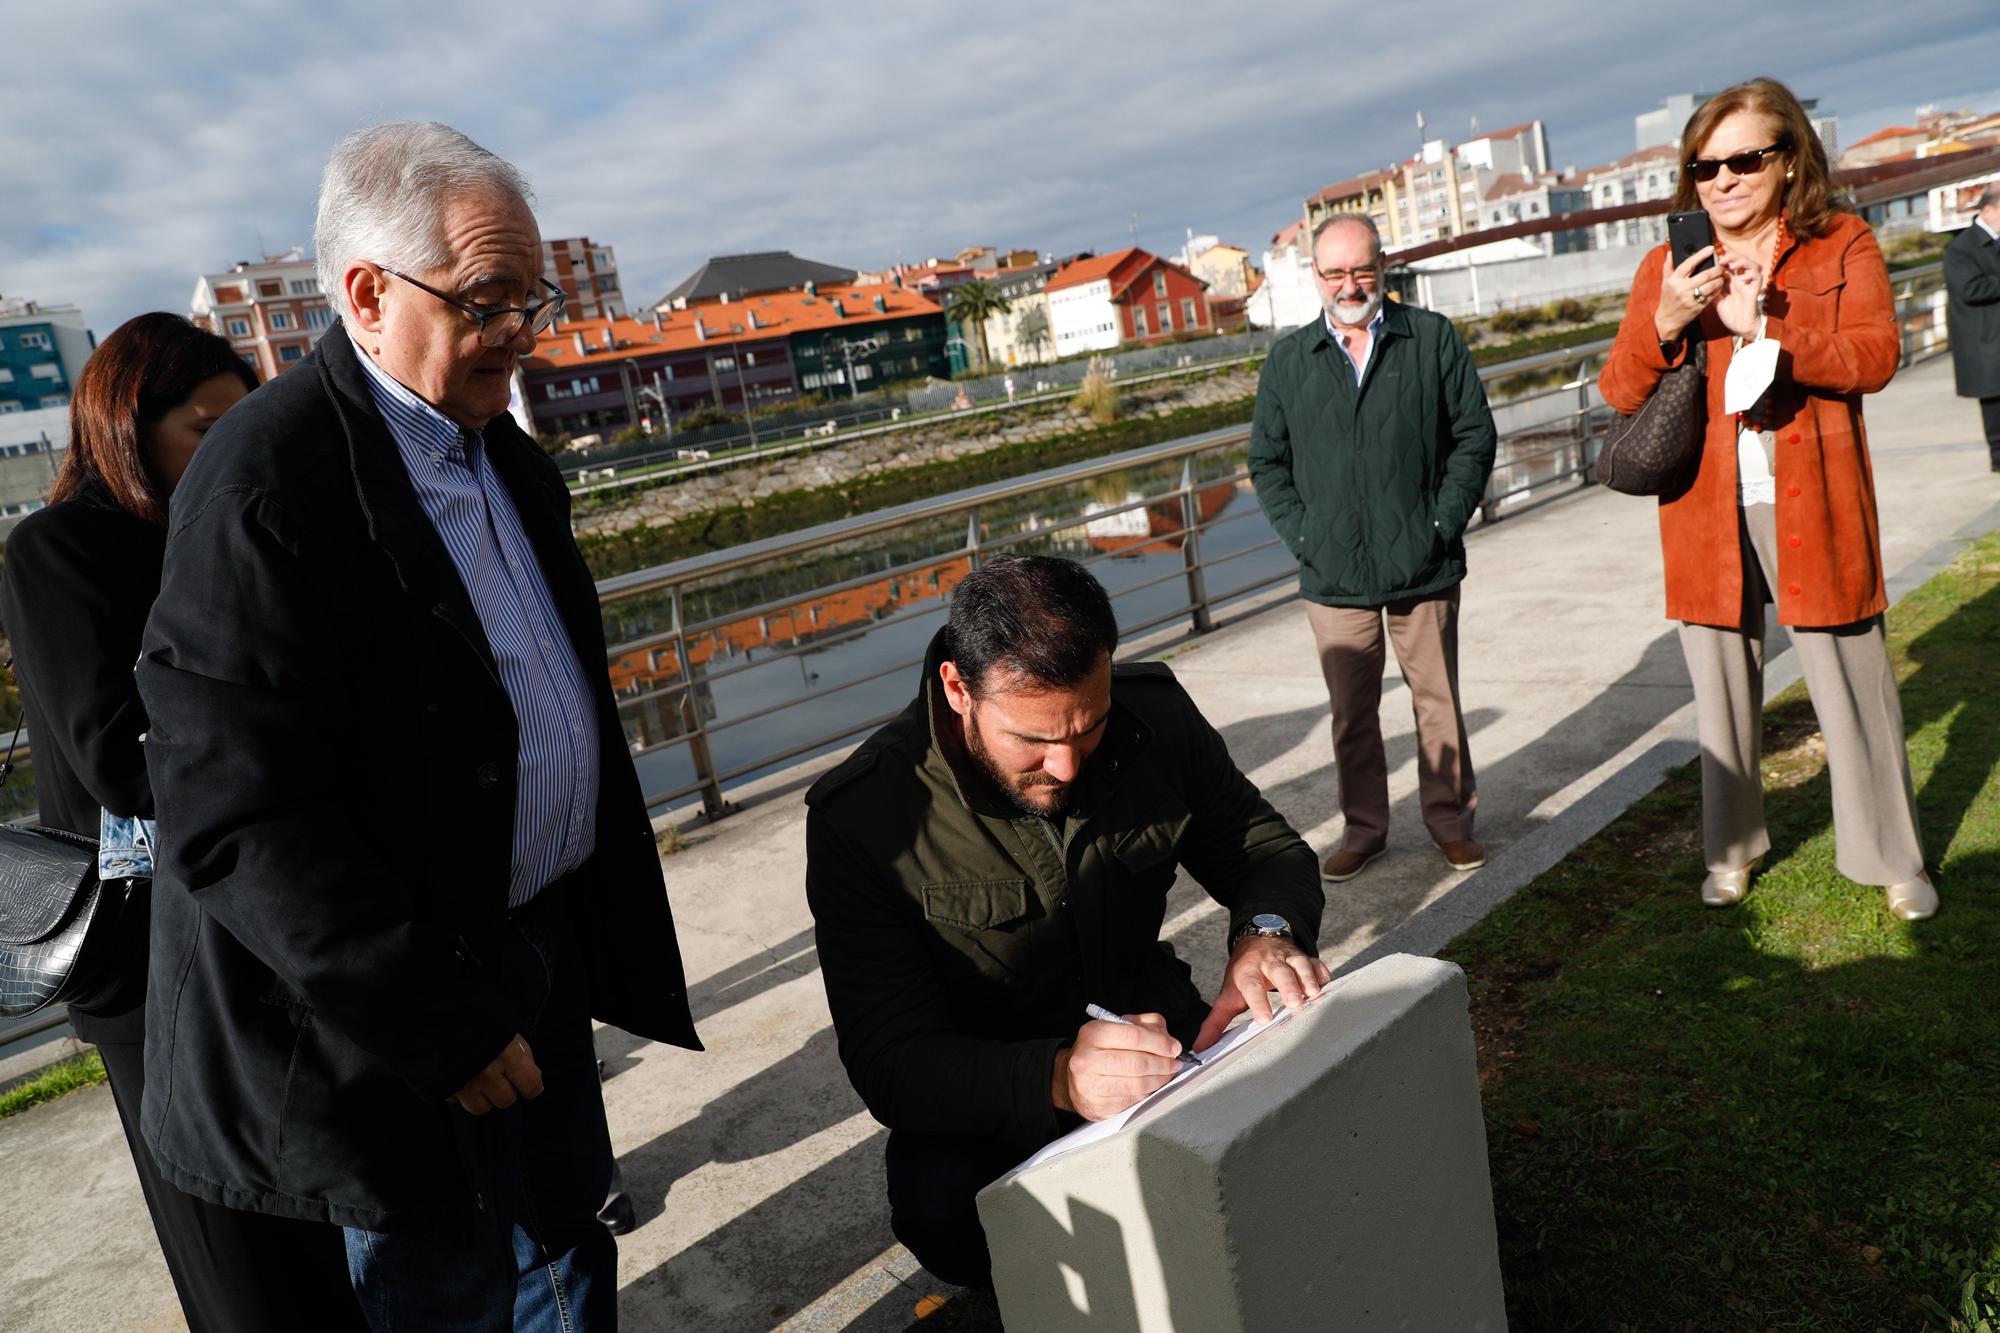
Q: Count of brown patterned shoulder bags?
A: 1